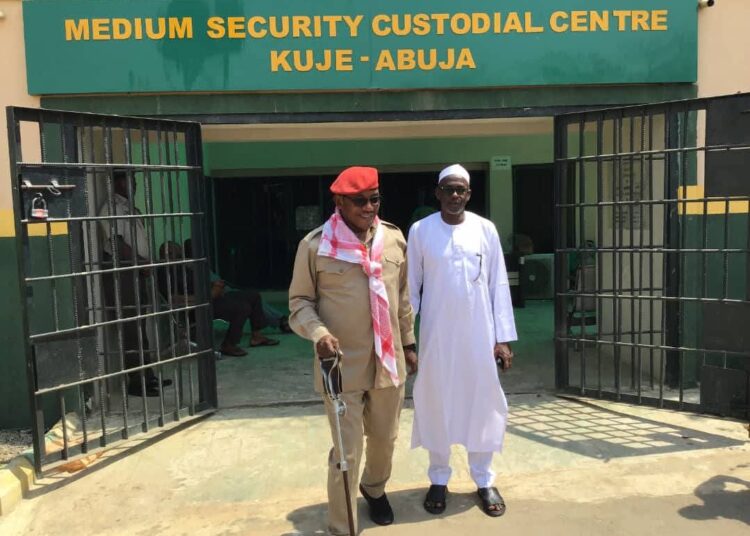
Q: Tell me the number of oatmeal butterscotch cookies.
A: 0